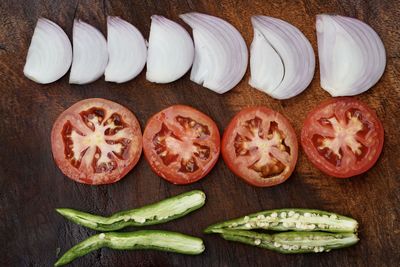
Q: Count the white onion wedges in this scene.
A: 7